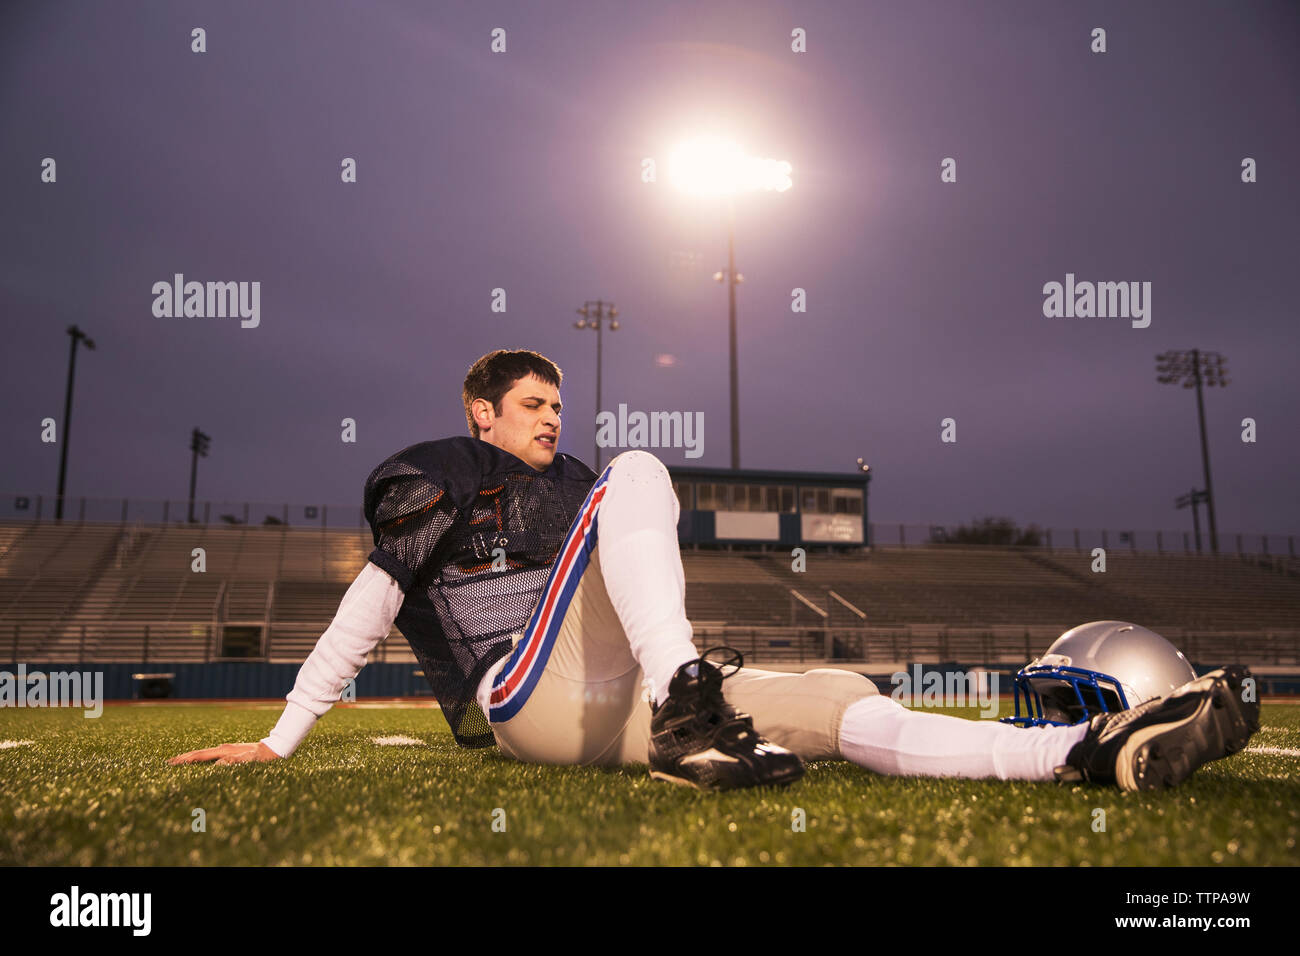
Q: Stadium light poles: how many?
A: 6